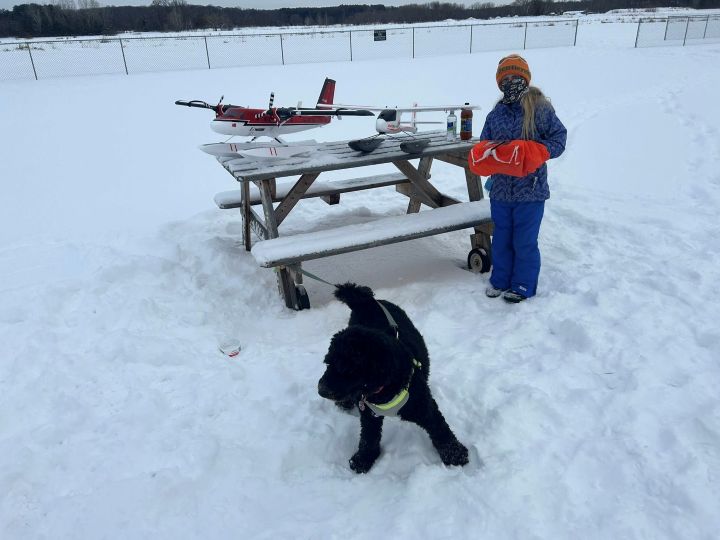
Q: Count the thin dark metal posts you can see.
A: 13